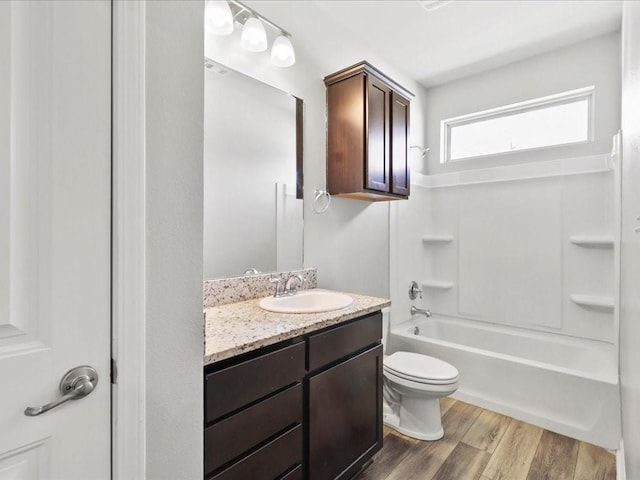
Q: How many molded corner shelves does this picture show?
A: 4